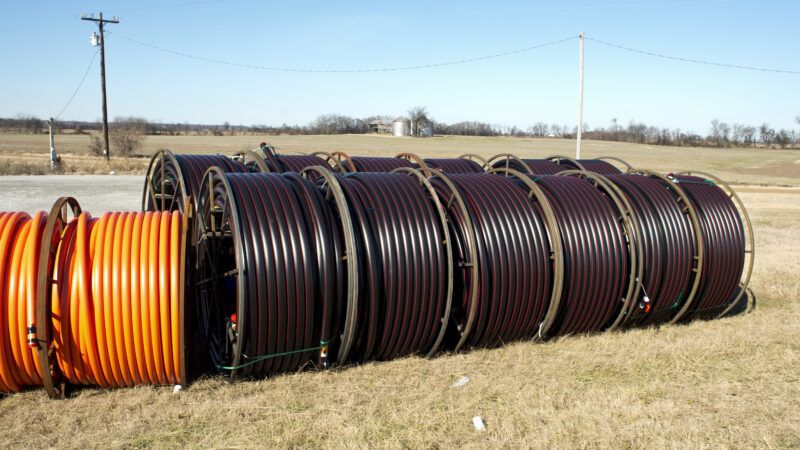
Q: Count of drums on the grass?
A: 14